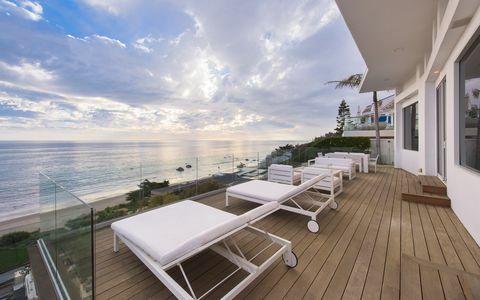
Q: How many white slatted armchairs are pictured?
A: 2